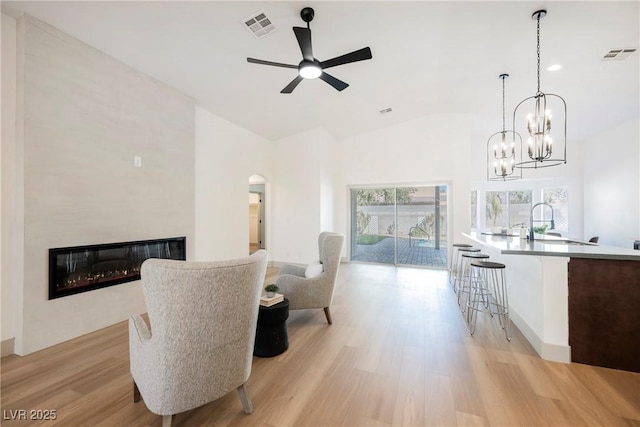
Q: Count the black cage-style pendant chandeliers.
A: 2